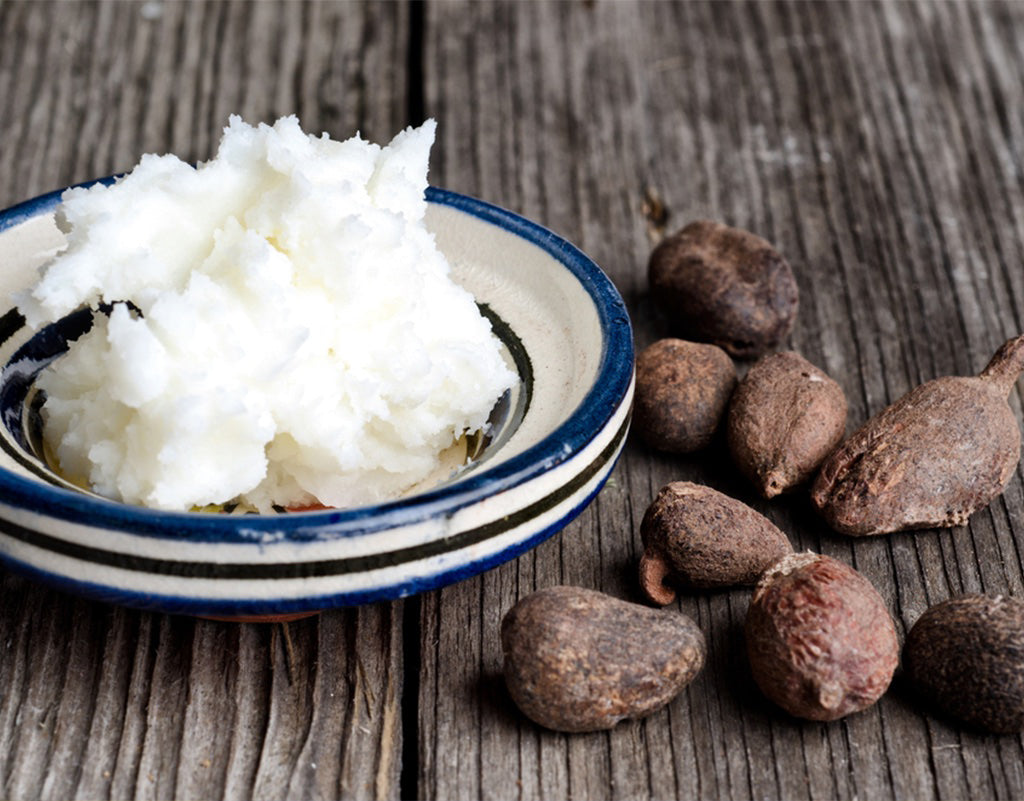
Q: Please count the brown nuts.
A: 8